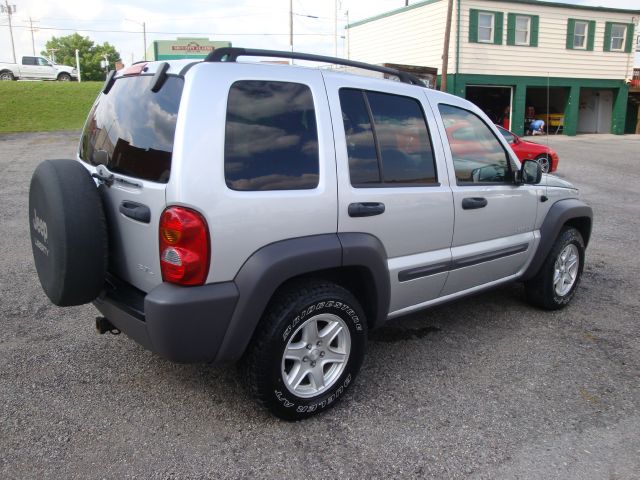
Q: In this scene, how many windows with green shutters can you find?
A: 4